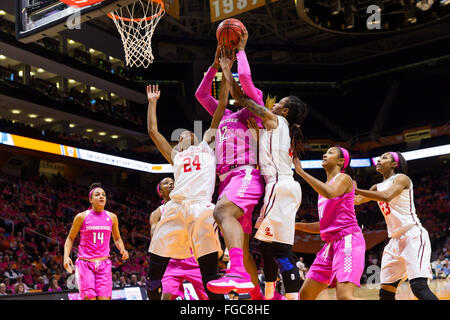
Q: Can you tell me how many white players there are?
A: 3